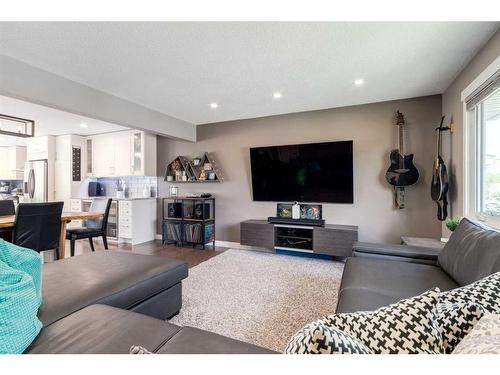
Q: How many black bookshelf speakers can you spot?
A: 2